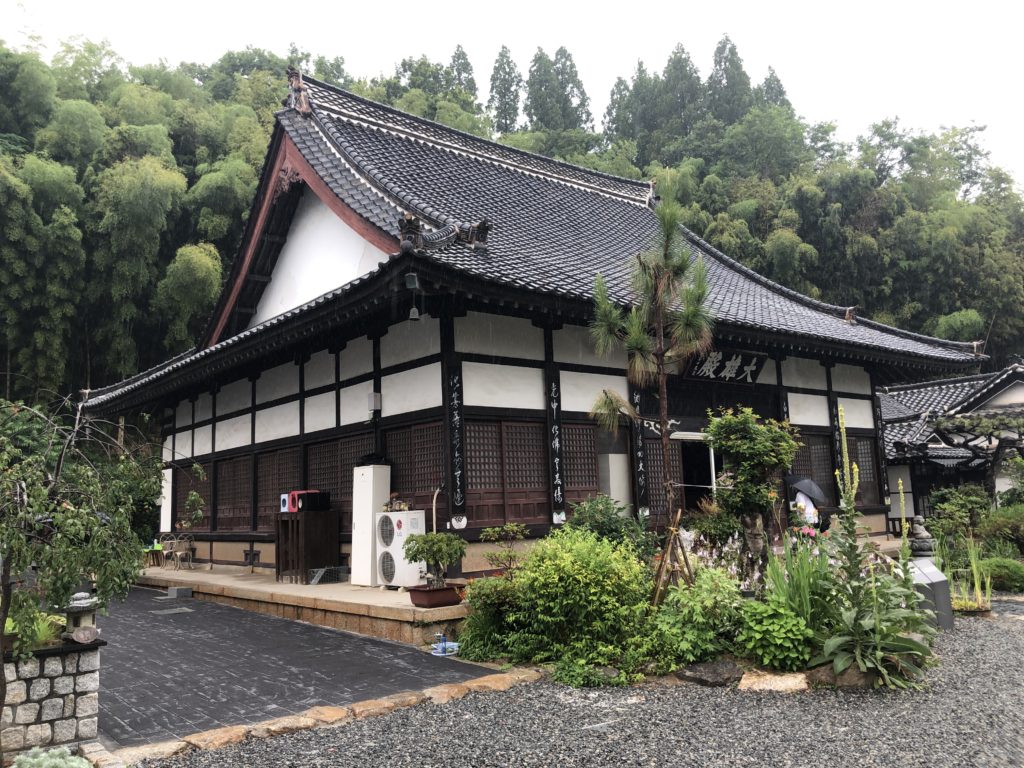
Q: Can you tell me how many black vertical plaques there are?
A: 6